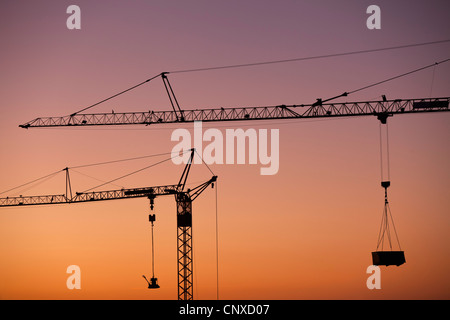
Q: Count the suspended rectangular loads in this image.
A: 1